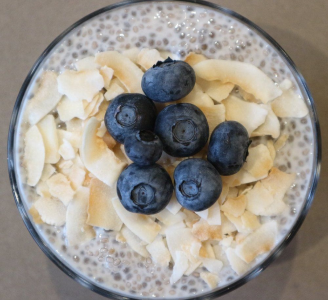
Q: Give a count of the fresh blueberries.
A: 7